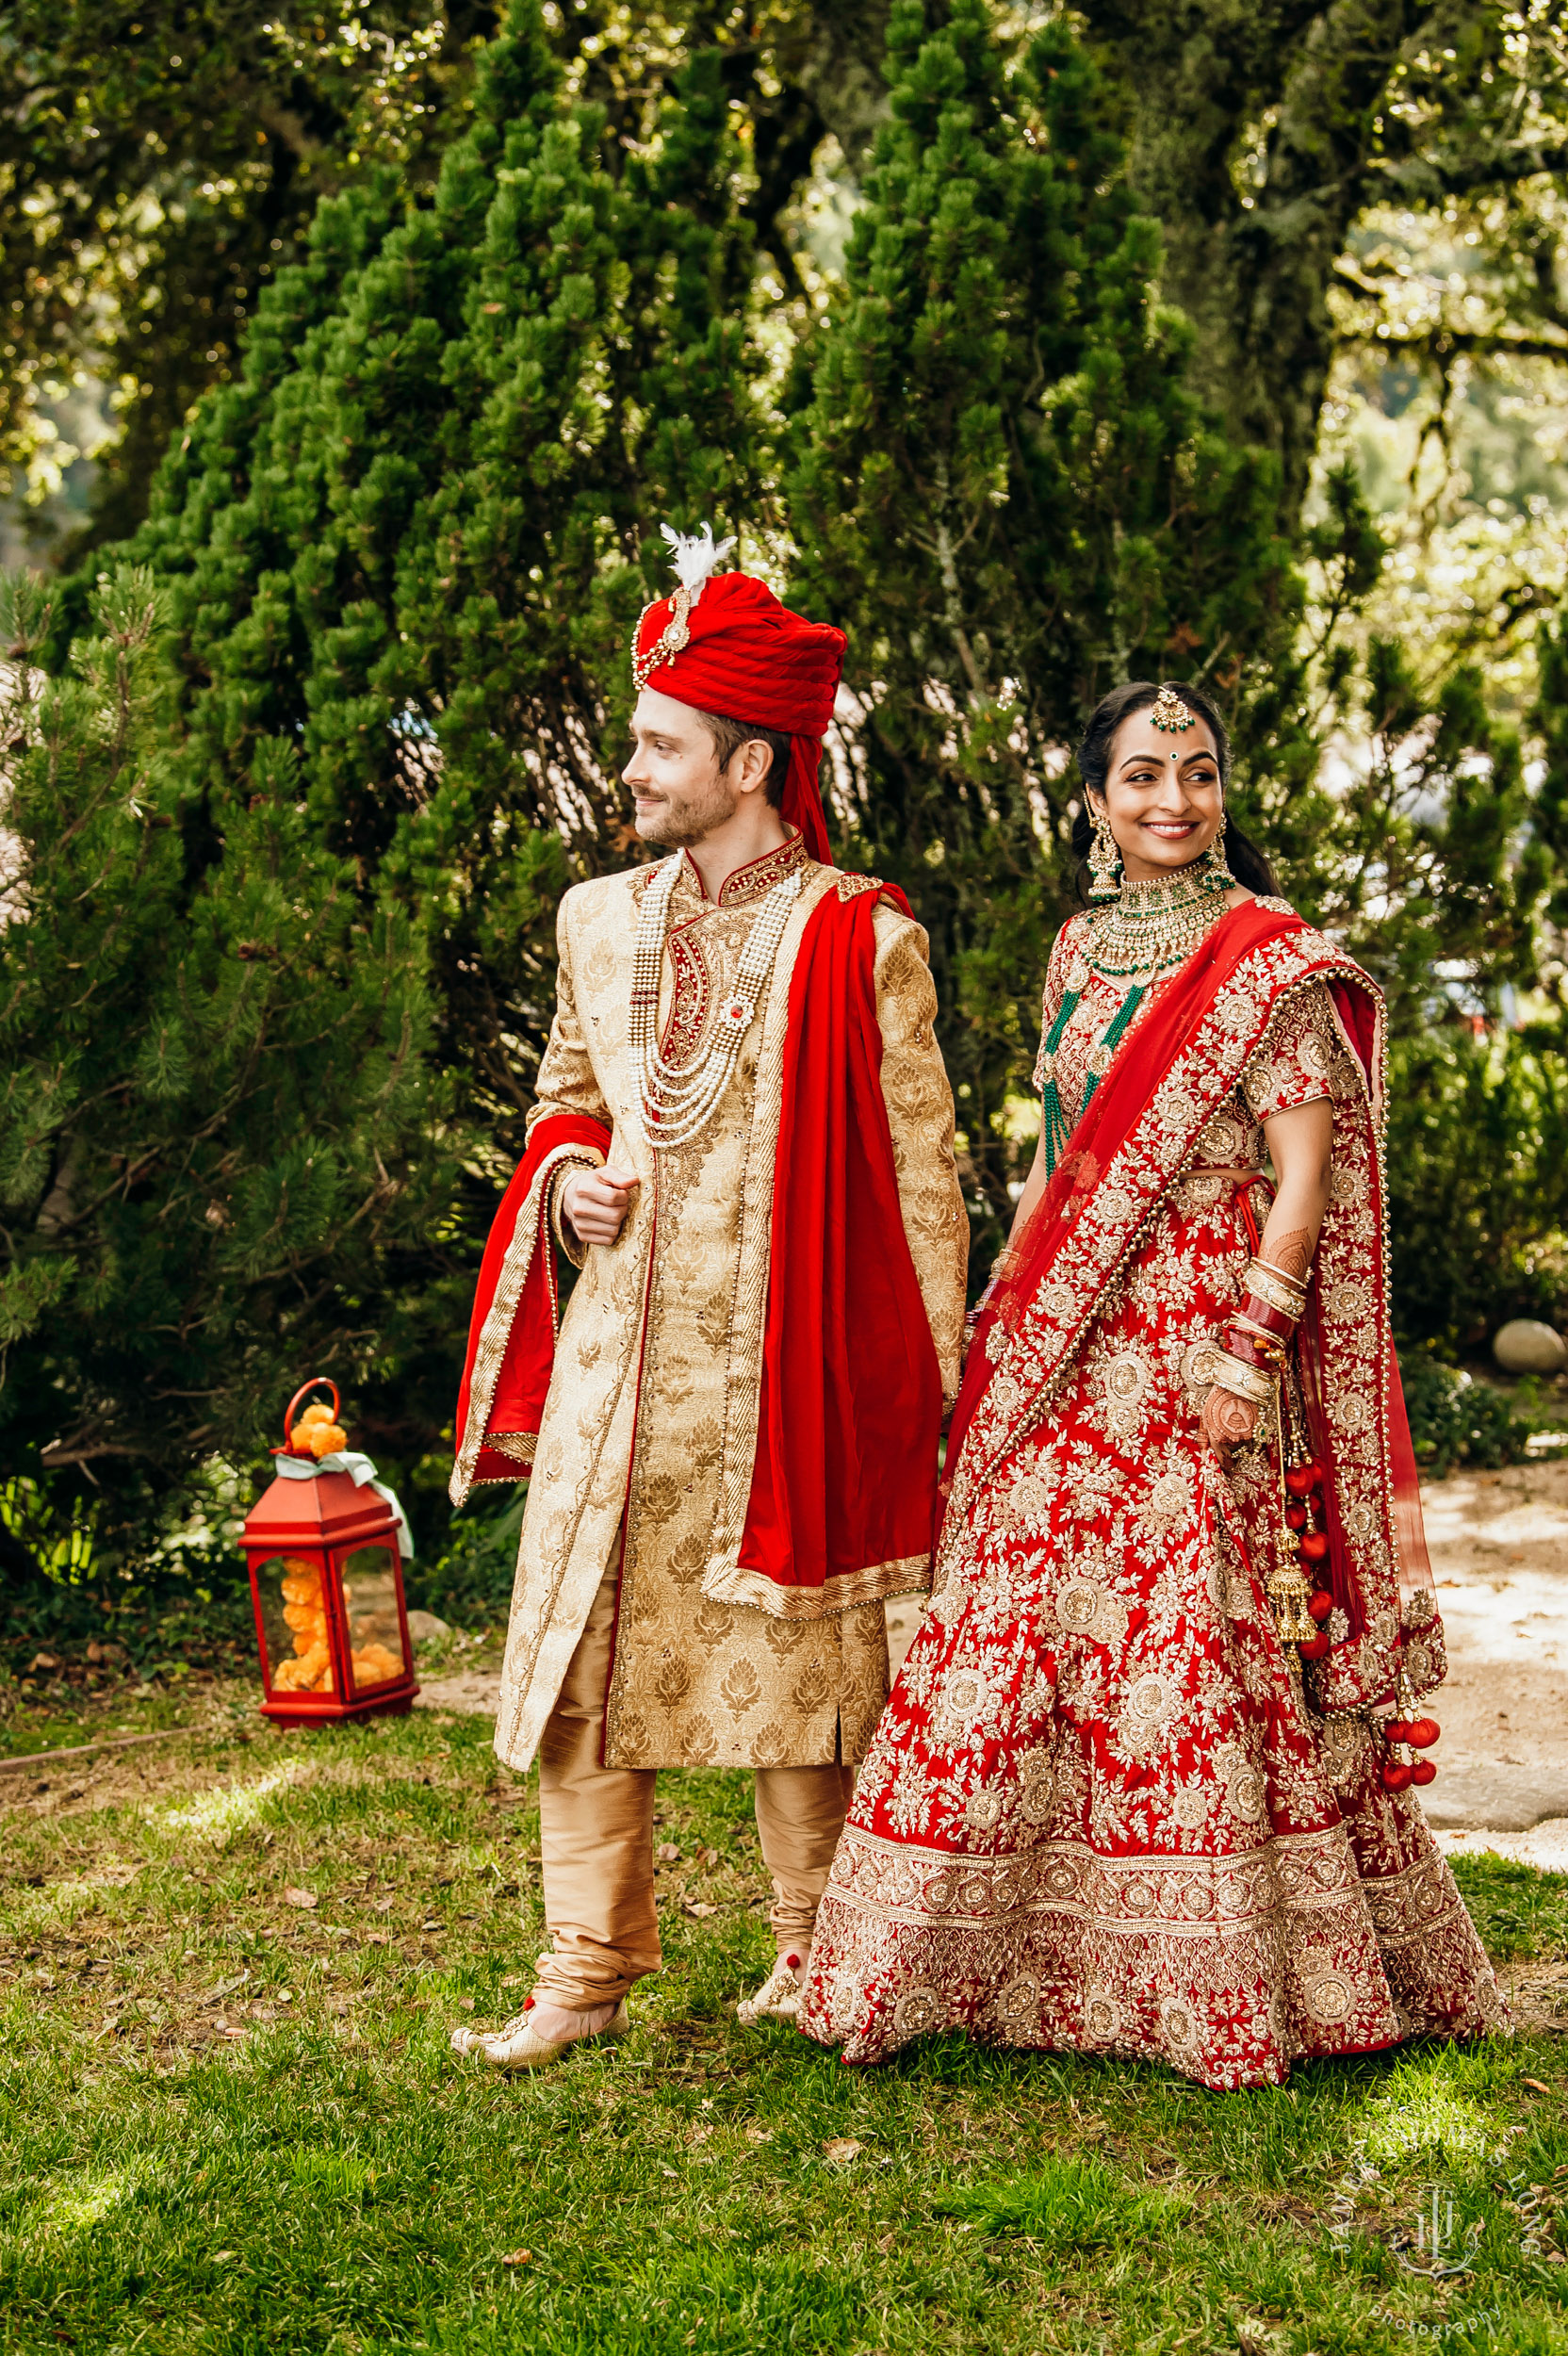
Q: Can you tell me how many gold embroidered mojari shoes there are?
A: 2